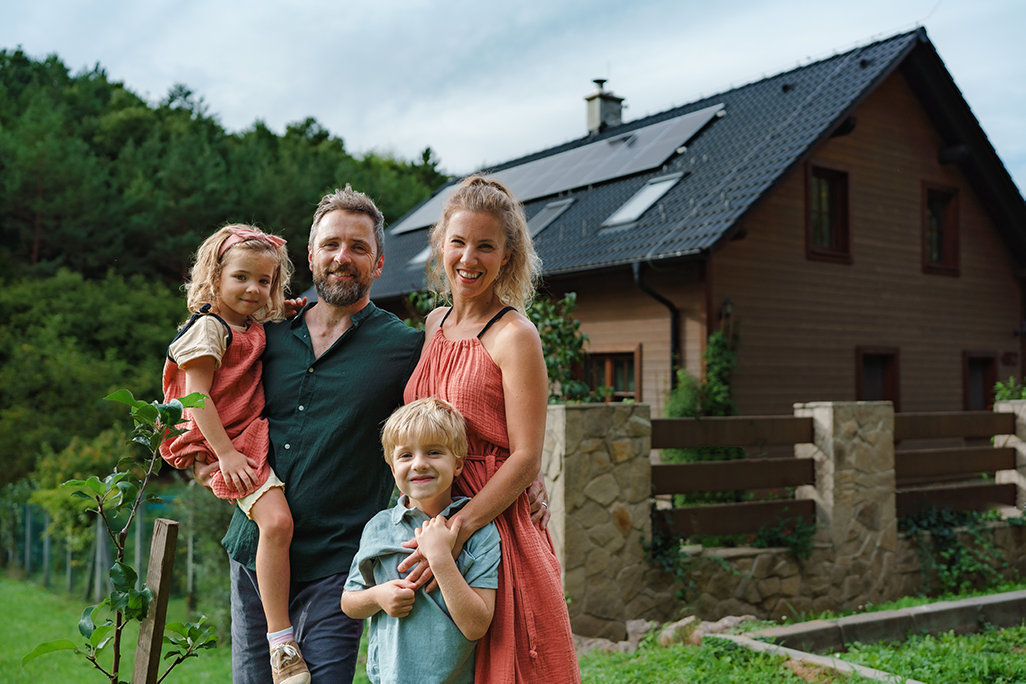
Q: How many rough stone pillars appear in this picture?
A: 3